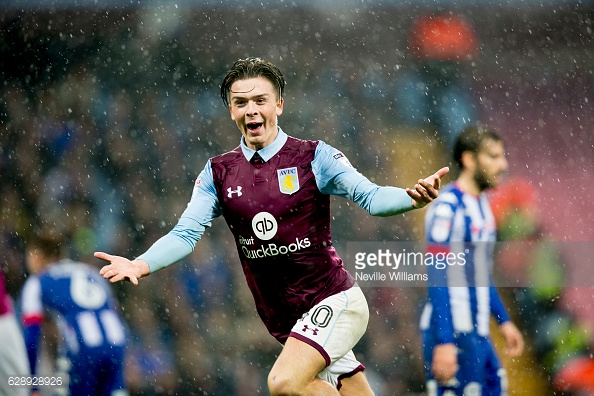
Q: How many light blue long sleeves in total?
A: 2